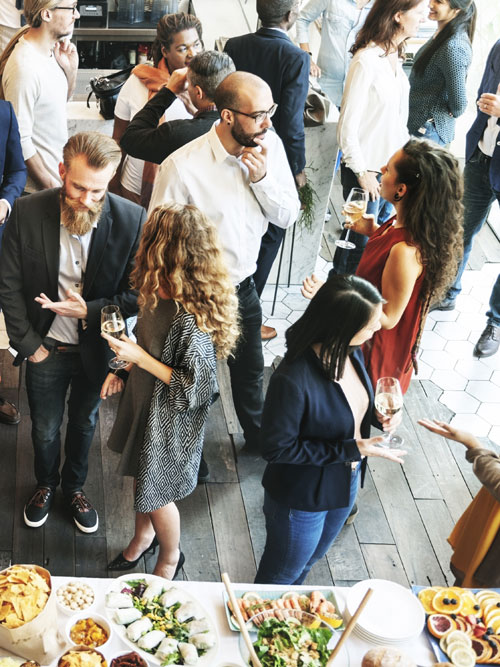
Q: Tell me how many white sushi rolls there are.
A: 11